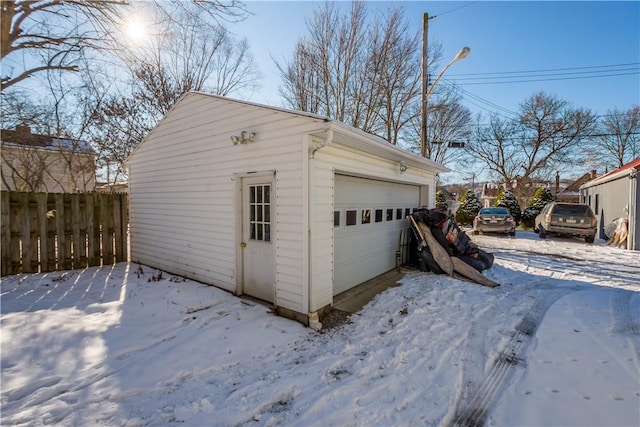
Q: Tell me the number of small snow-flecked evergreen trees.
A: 4